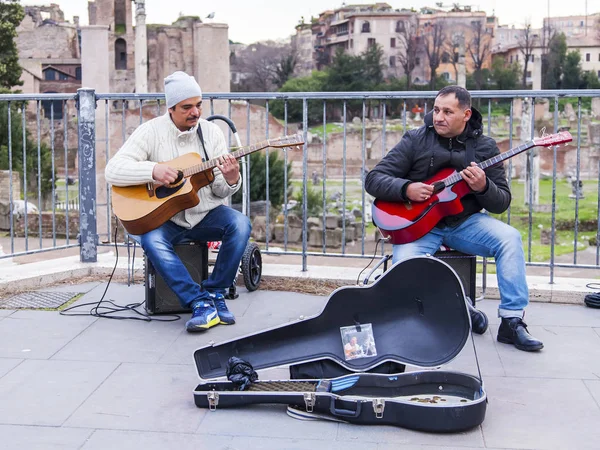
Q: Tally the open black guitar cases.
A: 1